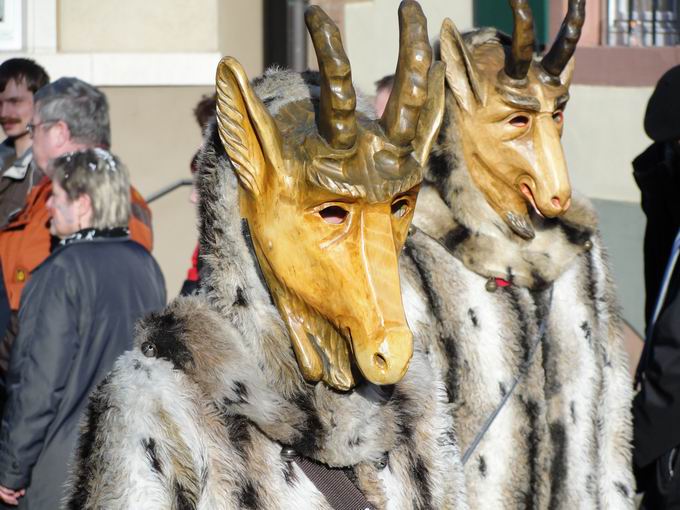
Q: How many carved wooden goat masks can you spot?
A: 2